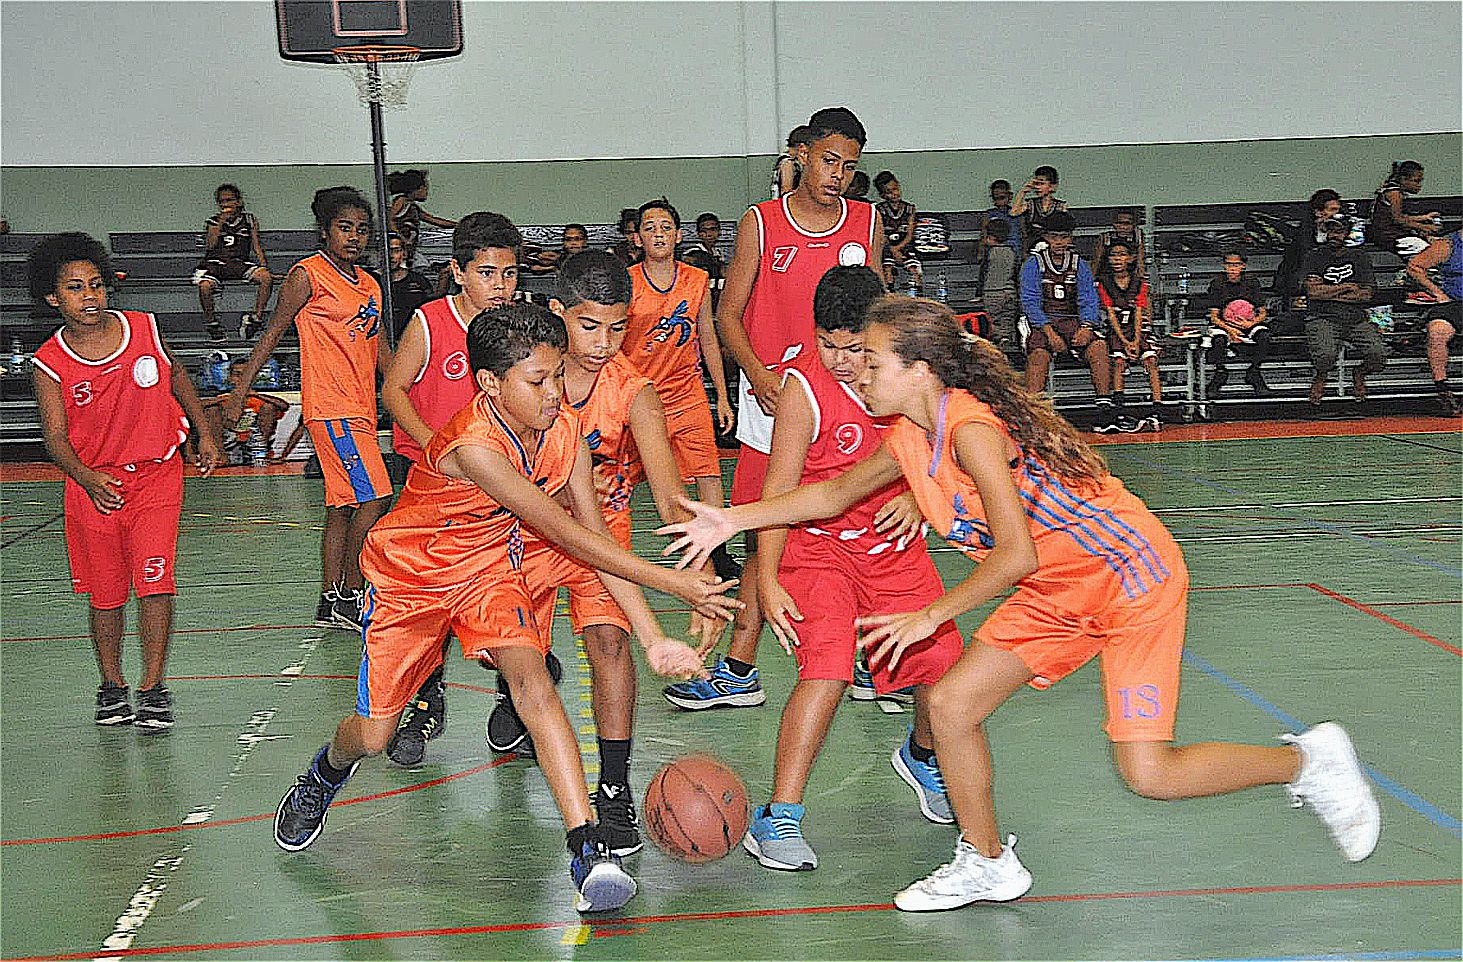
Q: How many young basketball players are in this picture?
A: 9